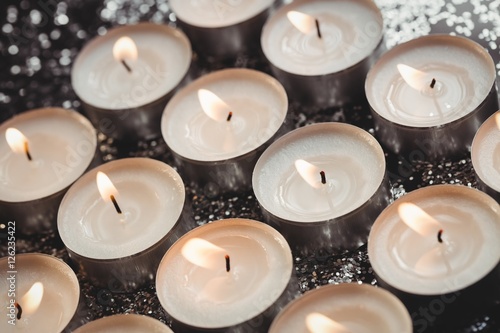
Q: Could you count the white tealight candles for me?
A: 14